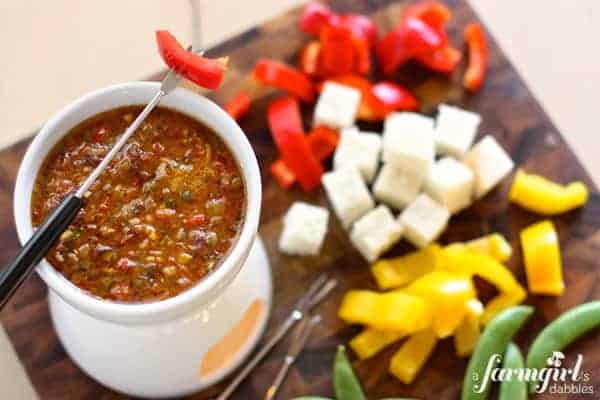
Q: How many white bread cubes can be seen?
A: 11